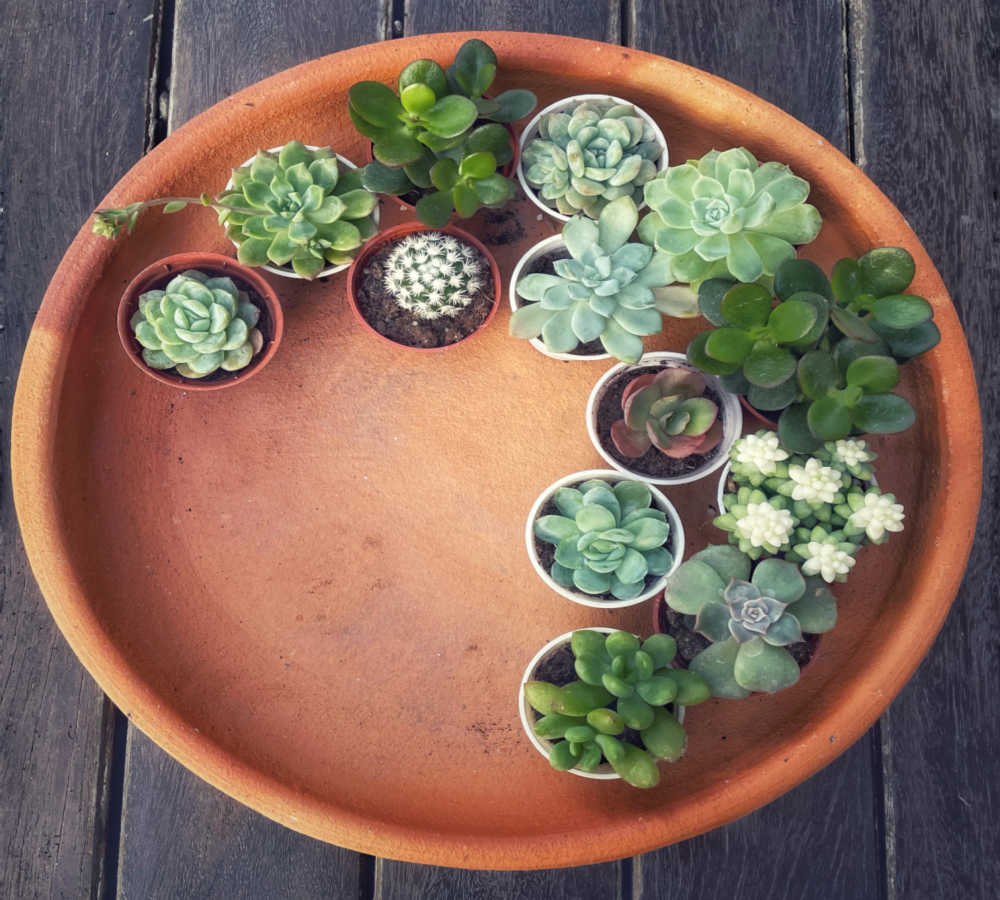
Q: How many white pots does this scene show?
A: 7